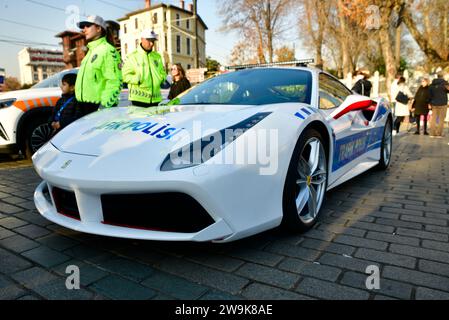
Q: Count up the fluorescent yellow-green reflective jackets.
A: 2